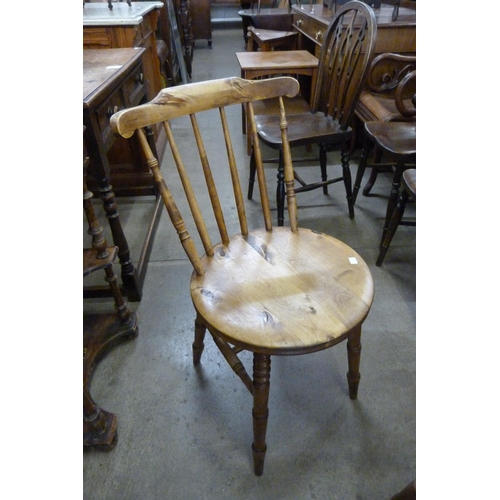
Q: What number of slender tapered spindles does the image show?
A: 4